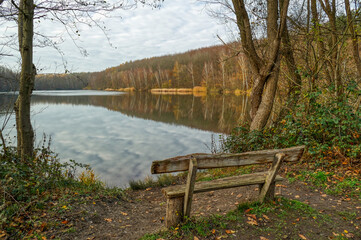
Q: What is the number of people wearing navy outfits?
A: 0